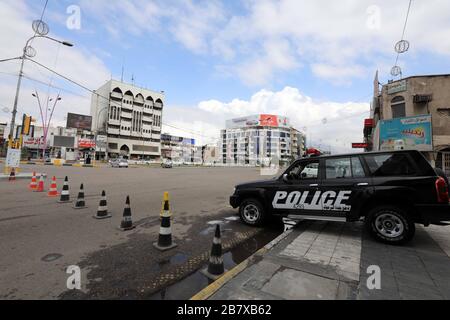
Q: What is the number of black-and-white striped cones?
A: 6